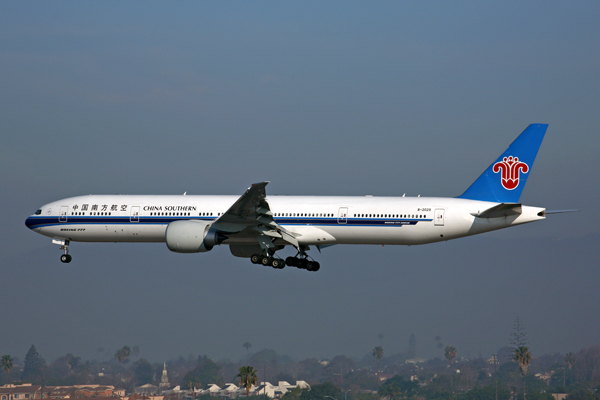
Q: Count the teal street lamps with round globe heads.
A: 0